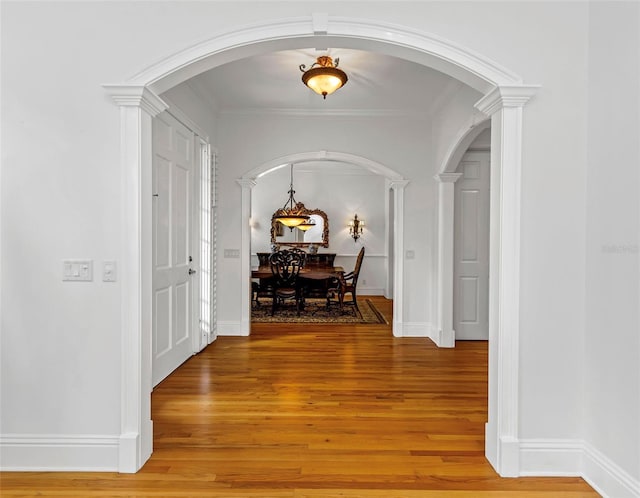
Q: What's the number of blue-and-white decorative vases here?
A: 2